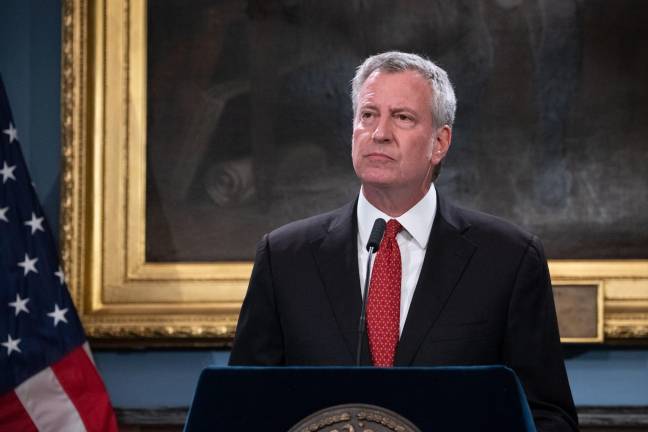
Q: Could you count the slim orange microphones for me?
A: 0